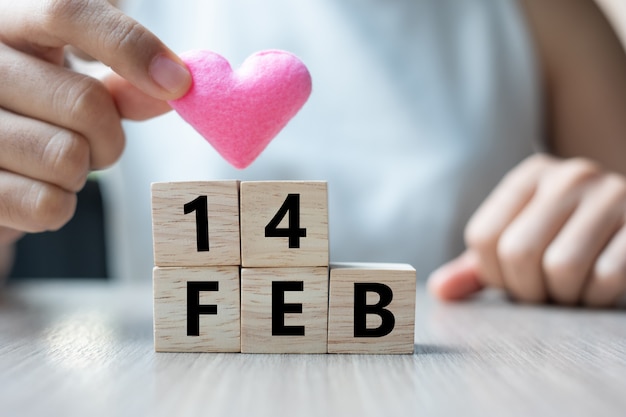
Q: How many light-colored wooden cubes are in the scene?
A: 5